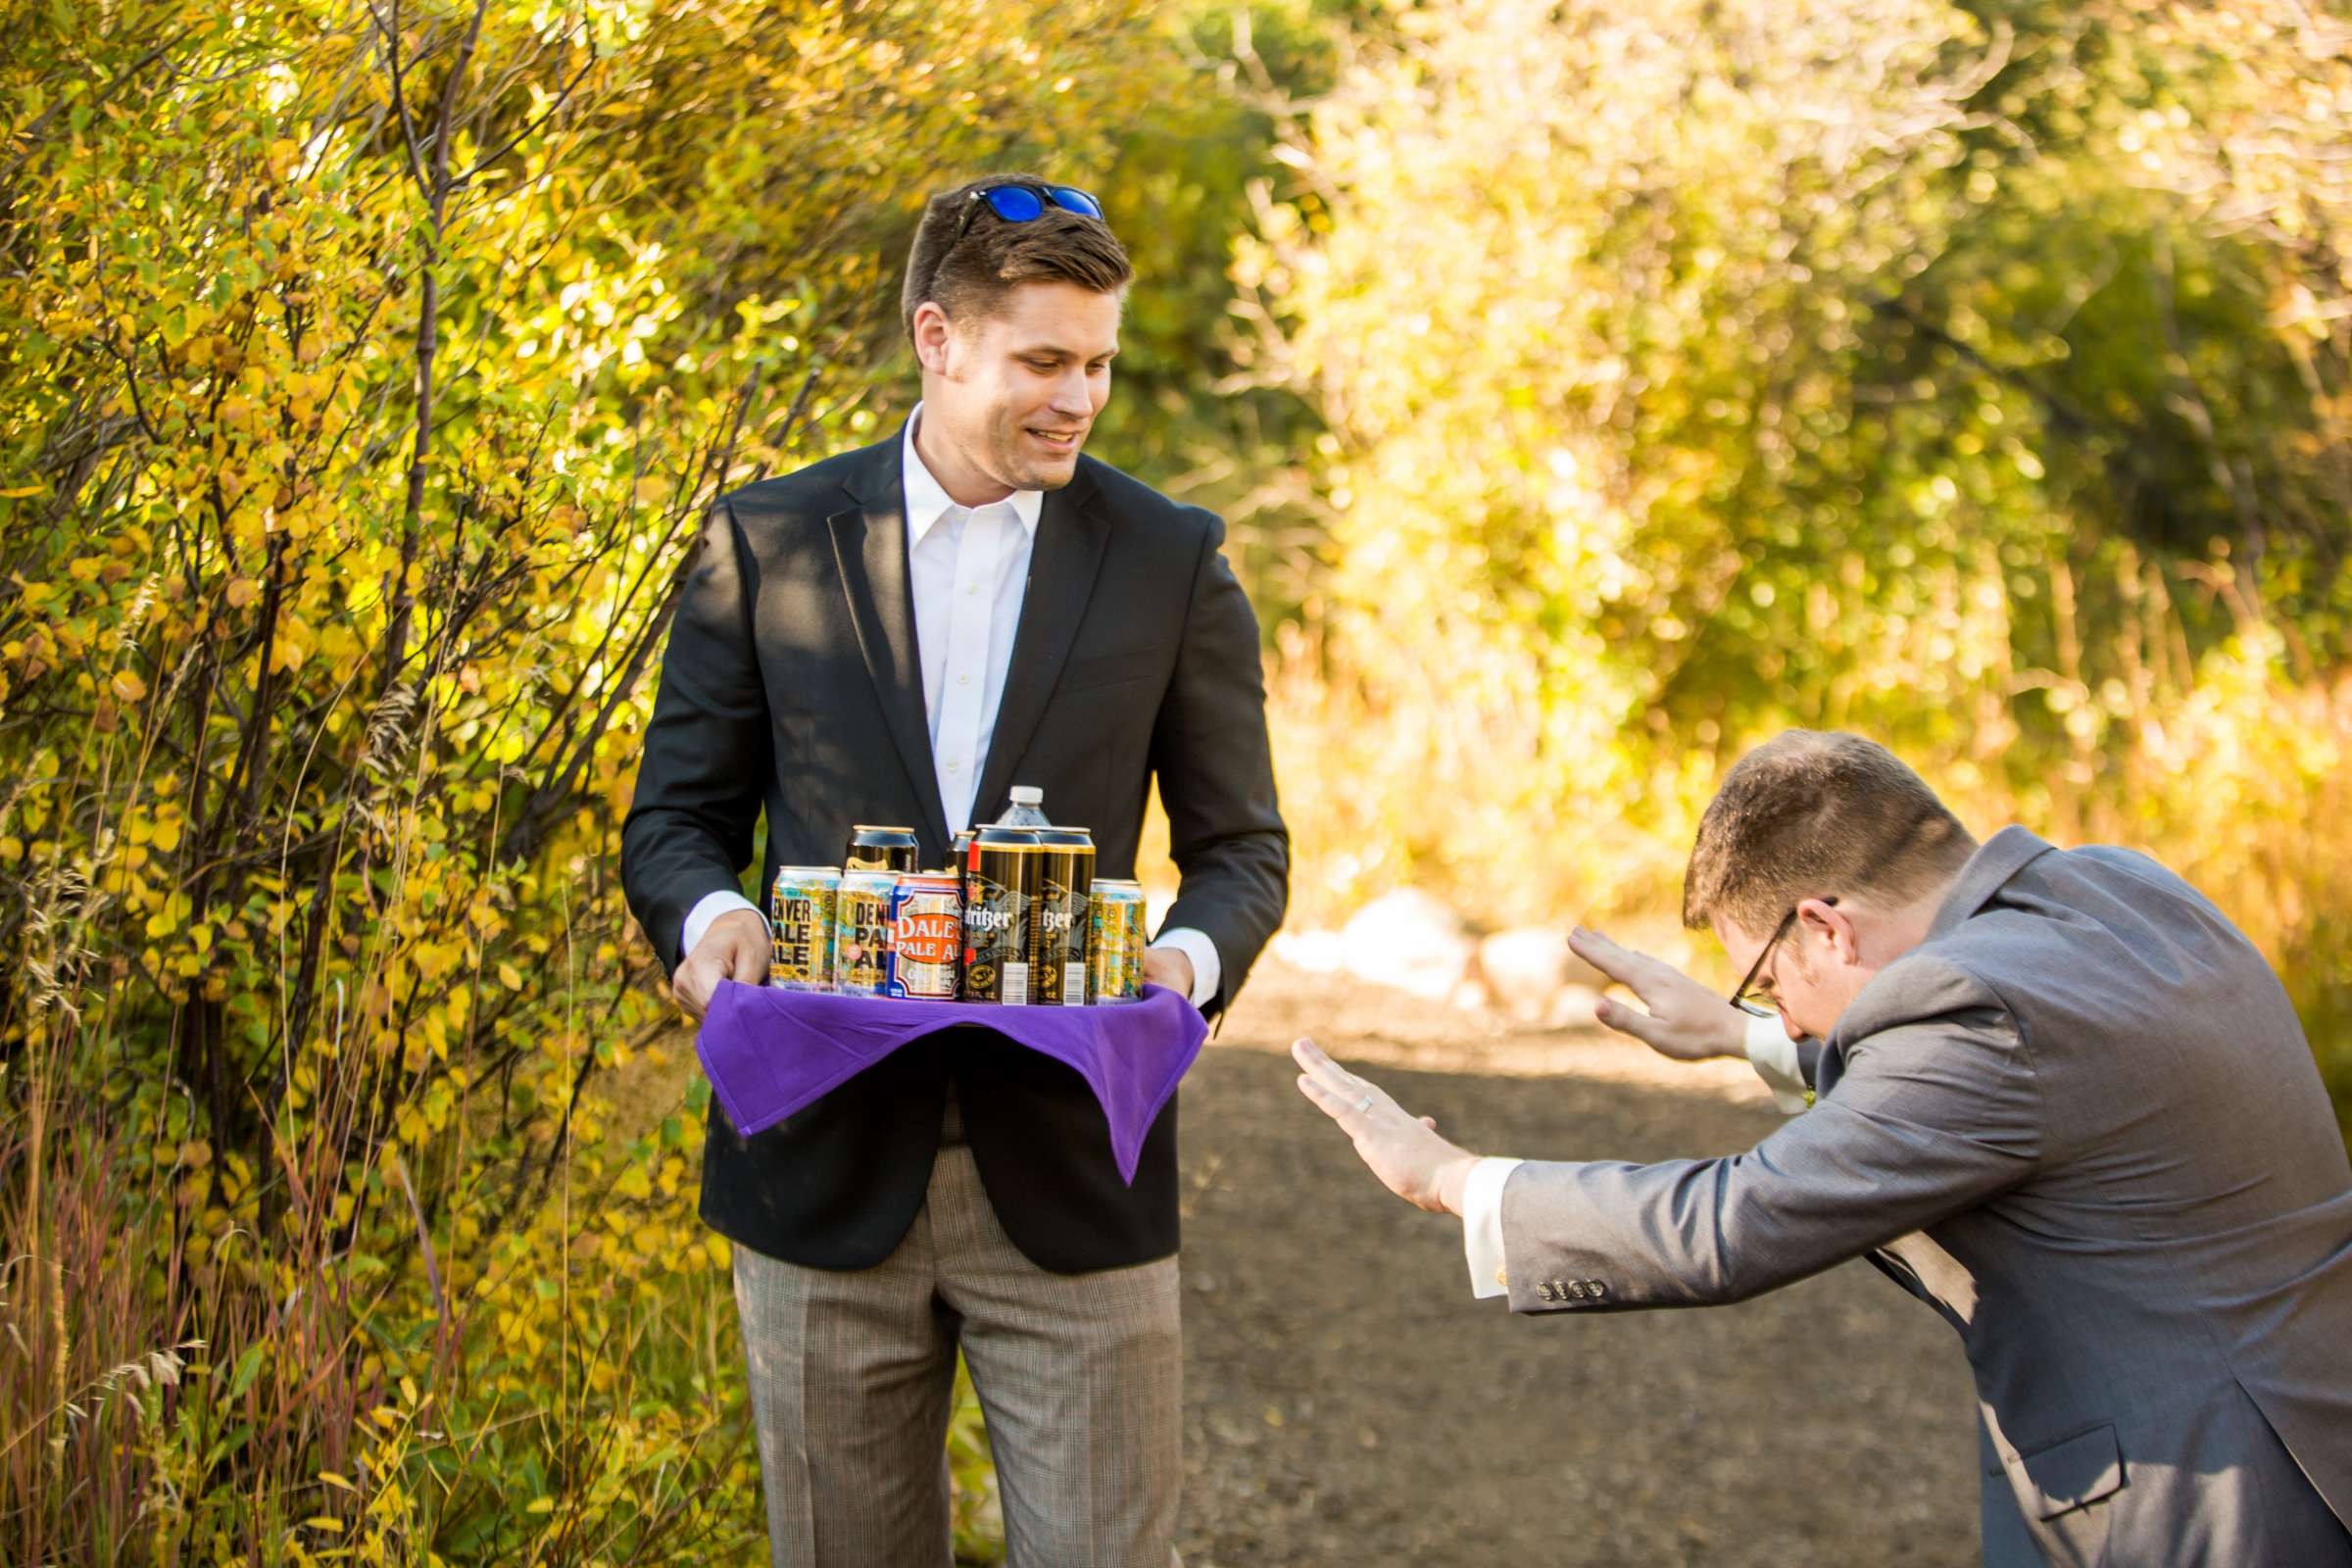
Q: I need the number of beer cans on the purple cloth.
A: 8